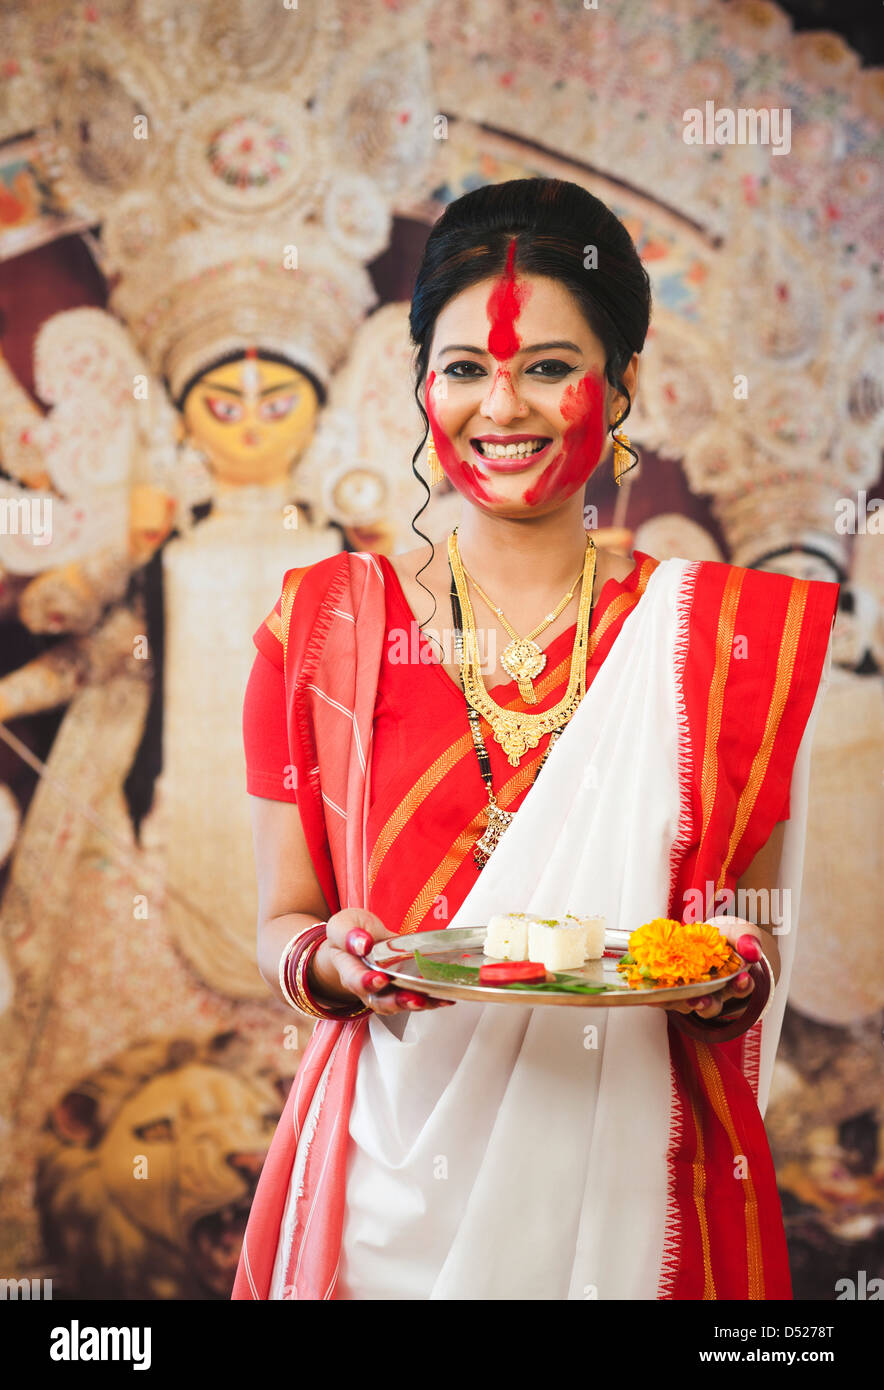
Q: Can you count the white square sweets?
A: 3